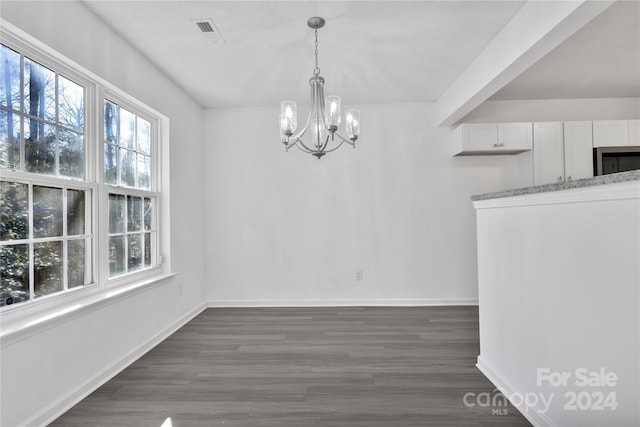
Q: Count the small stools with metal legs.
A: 0